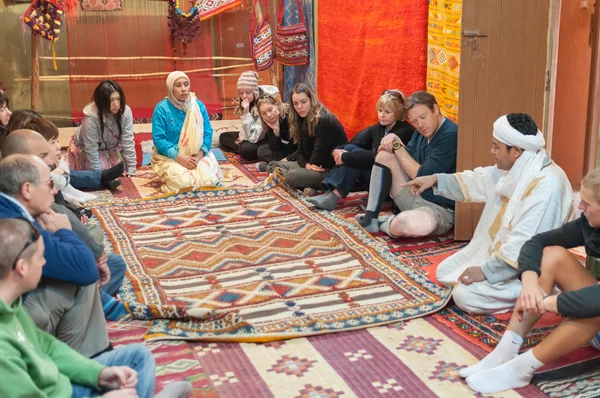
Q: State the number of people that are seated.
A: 14